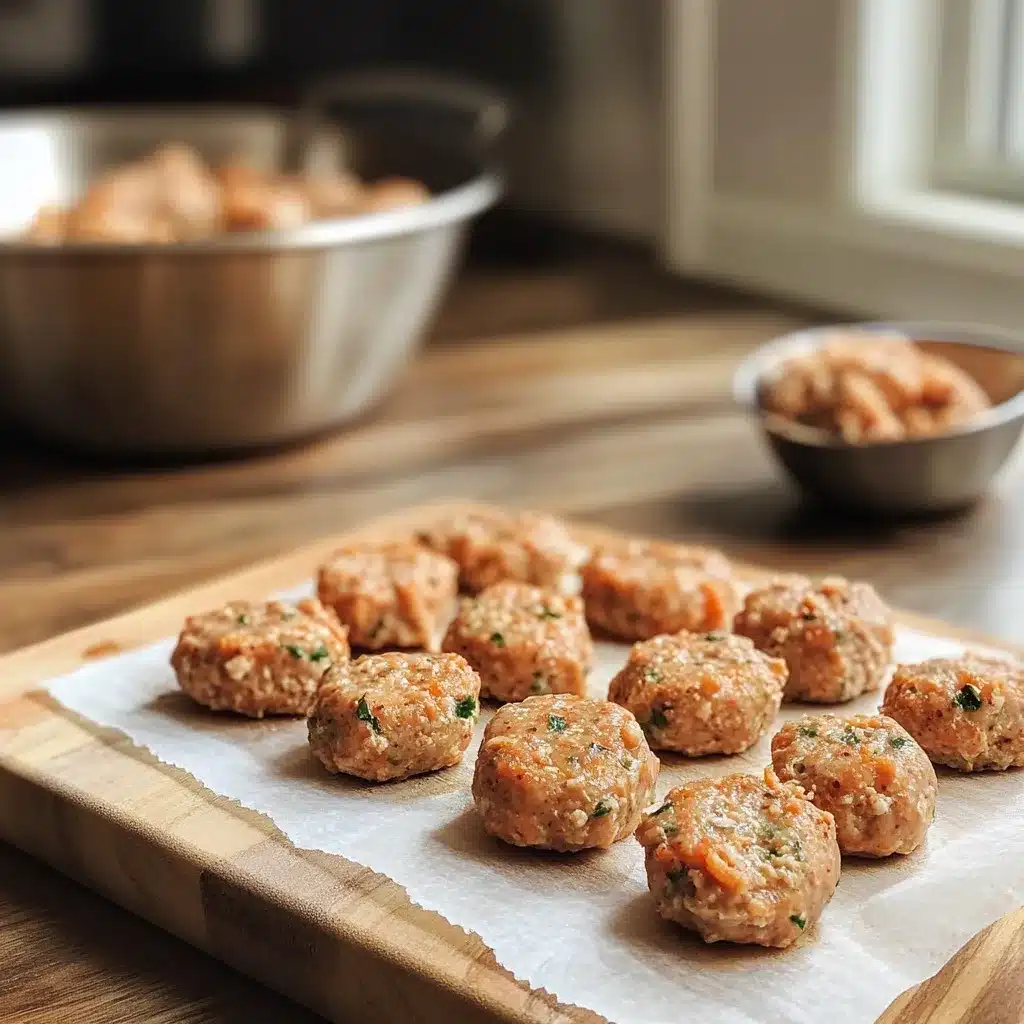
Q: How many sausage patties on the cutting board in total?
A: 12